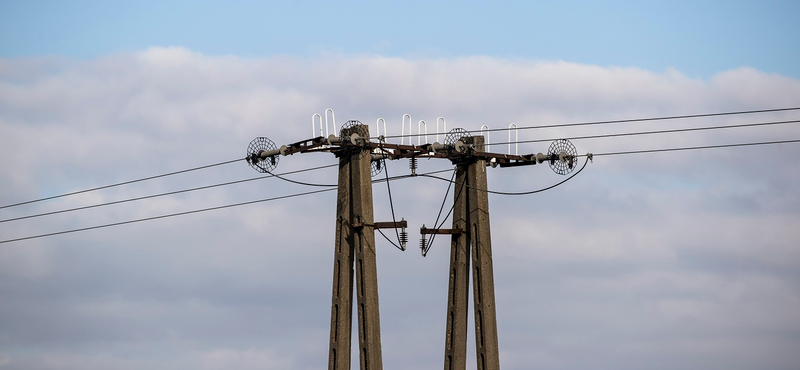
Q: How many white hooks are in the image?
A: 8